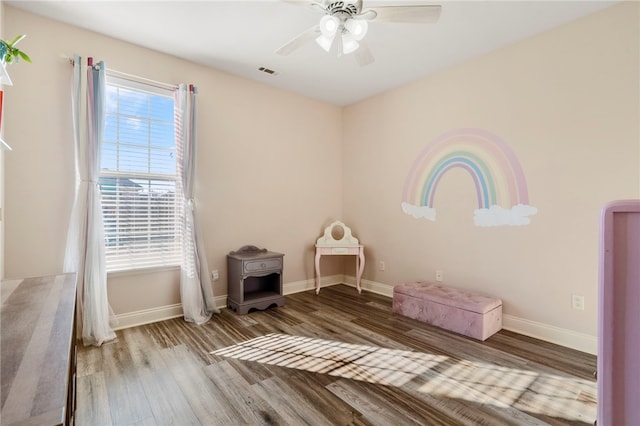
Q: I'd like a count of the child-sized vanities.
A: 1